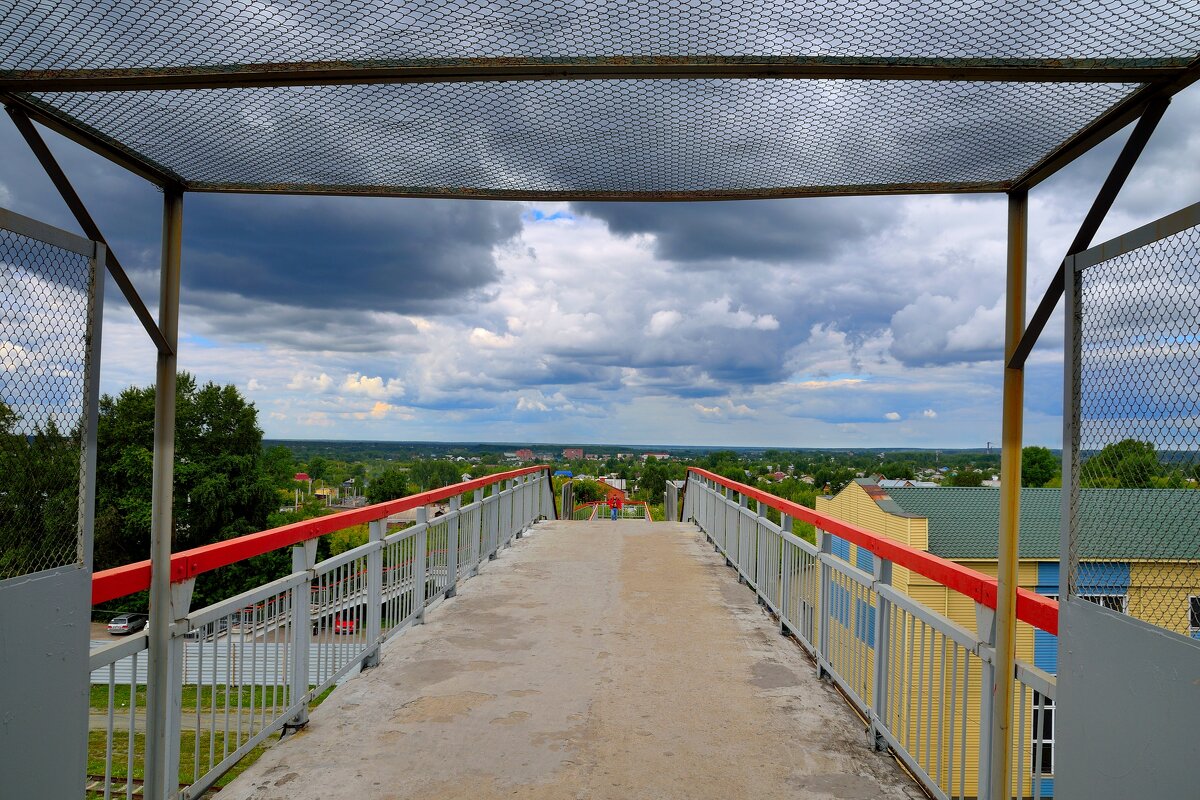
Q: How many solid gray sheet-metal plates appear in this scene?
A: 2